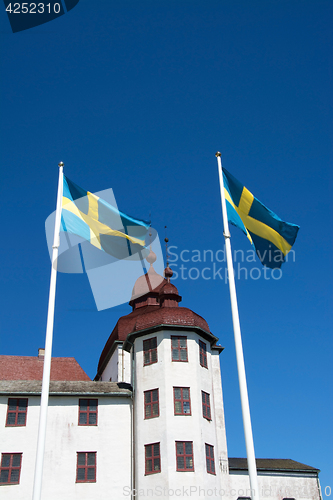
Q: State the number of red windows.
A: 13